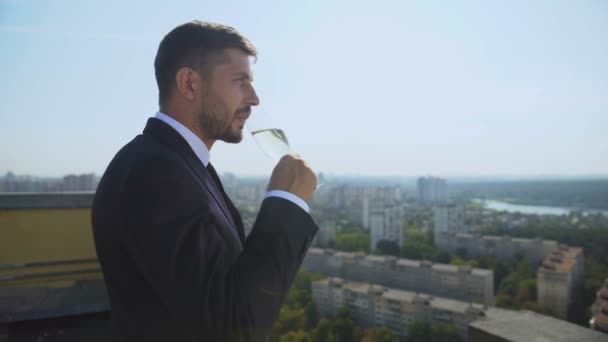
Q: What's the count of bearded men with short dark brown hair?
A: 1